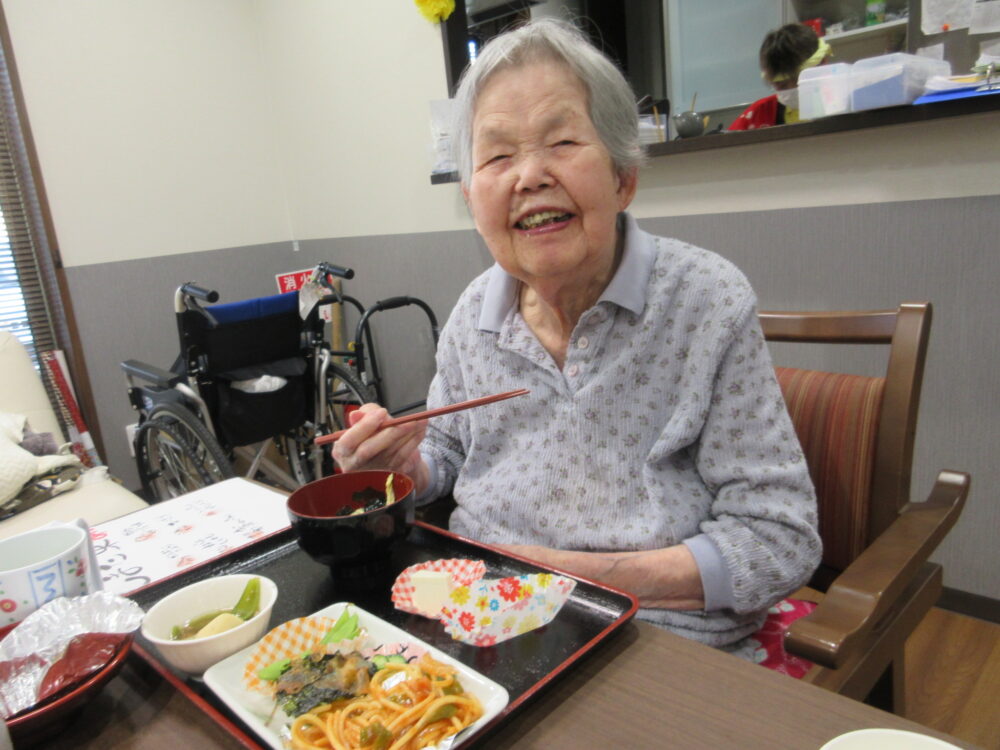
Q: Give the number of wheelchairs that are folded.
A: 0